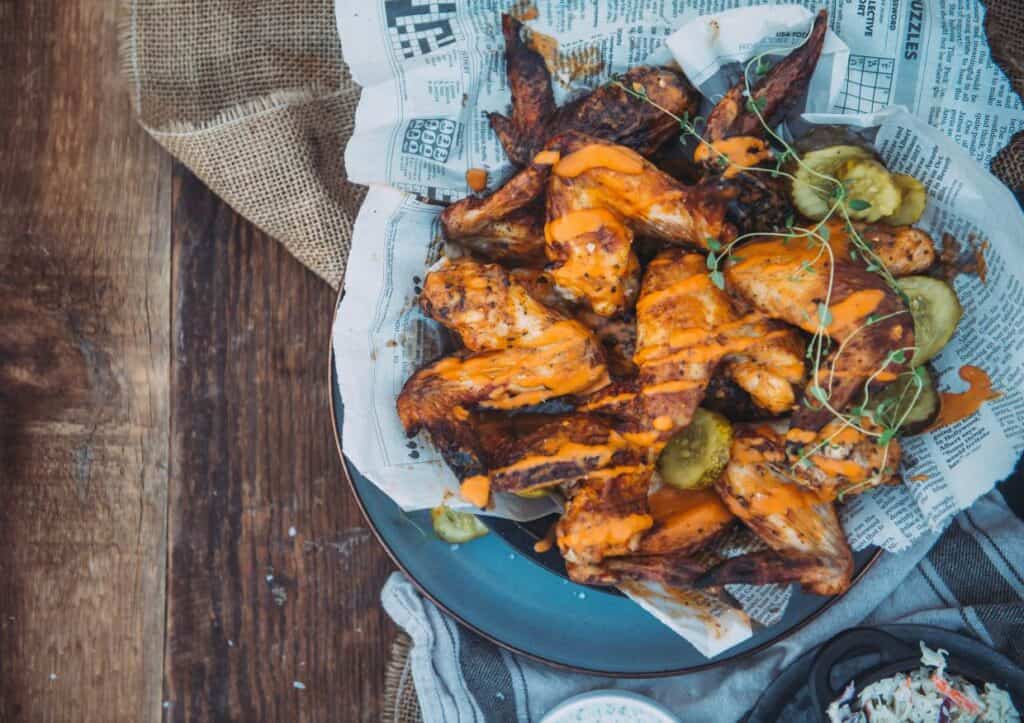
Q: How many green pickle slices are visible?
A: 7